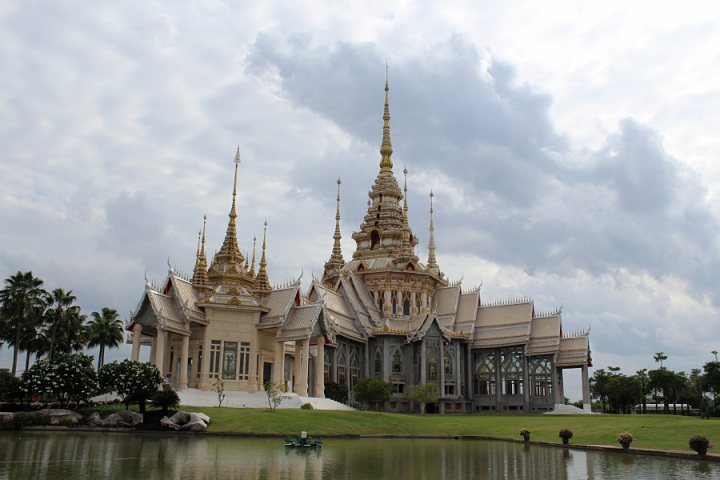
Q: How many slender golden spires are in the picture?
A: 9